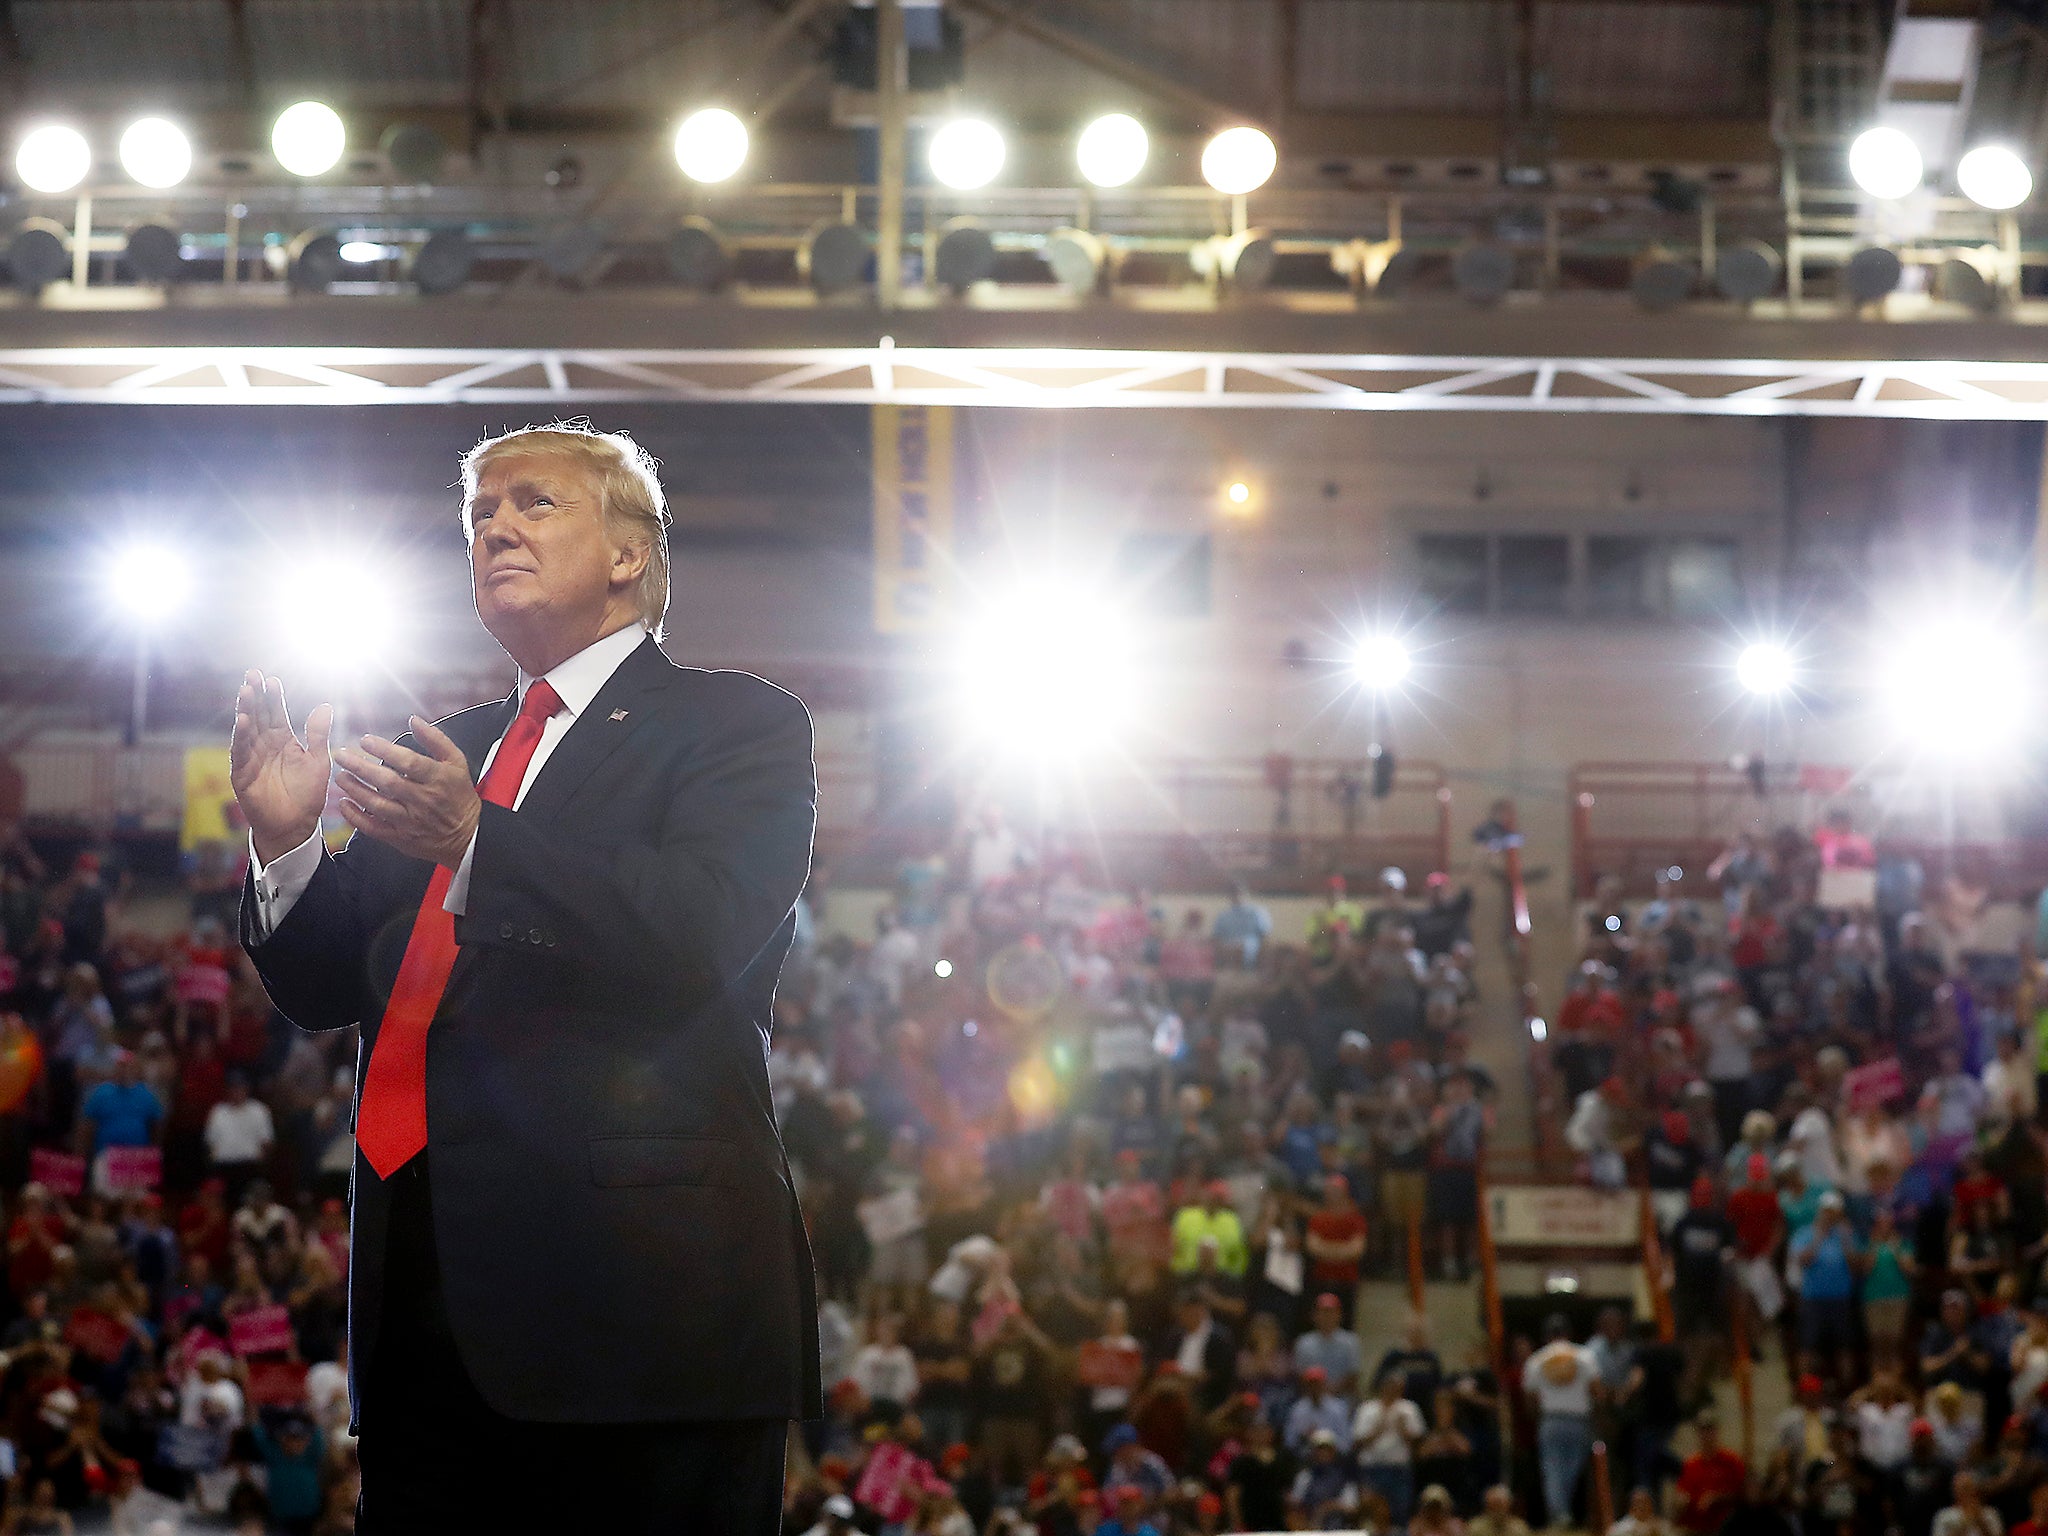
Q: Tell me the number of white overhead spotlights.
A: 9